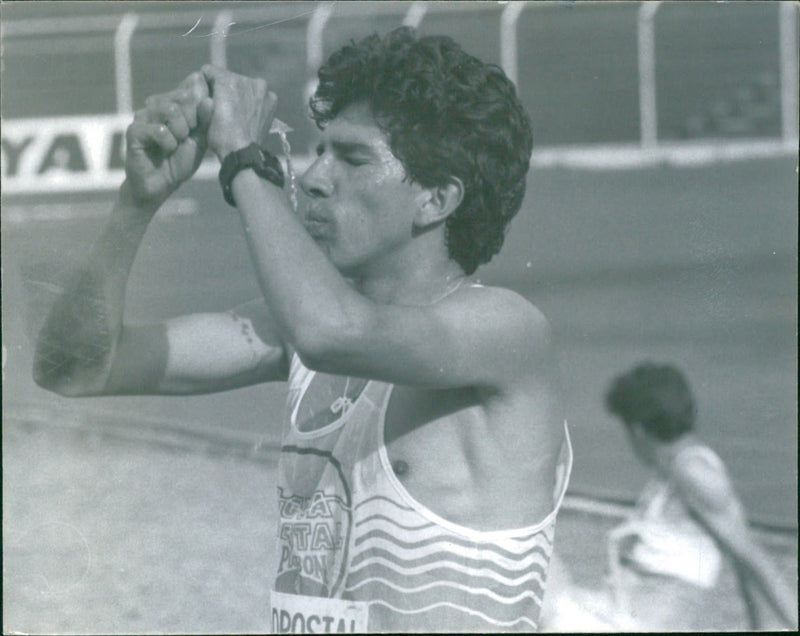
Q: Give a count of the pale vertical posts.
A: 7